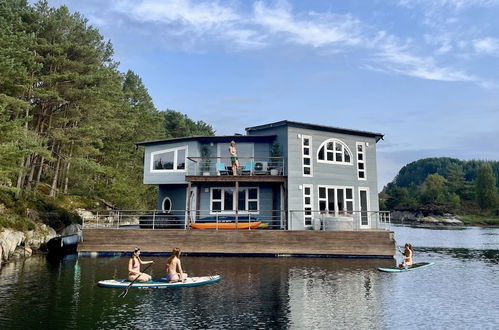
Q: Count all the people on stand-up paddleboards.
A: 3